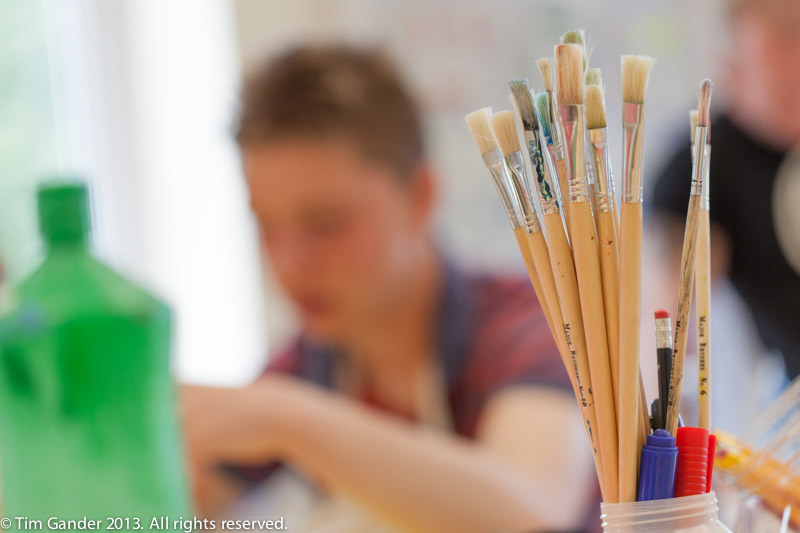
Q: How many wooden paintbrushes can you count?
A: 12